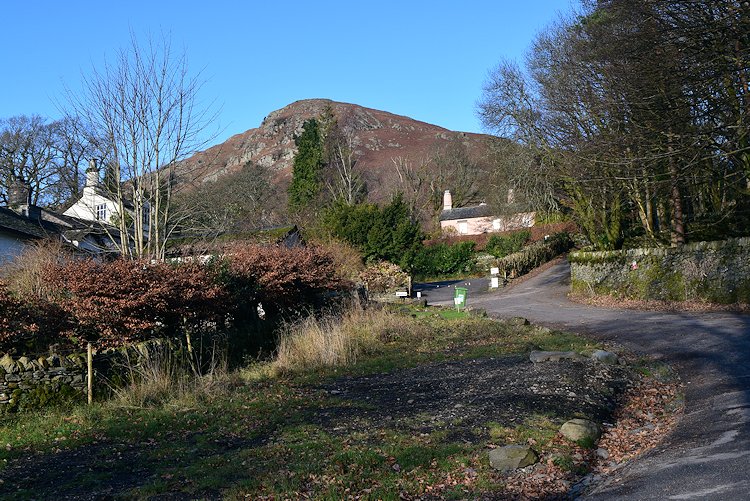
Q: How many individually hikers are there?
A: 0